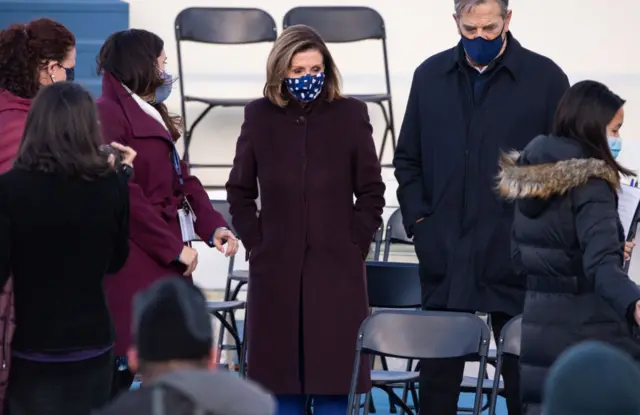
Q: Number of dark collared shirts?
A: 1